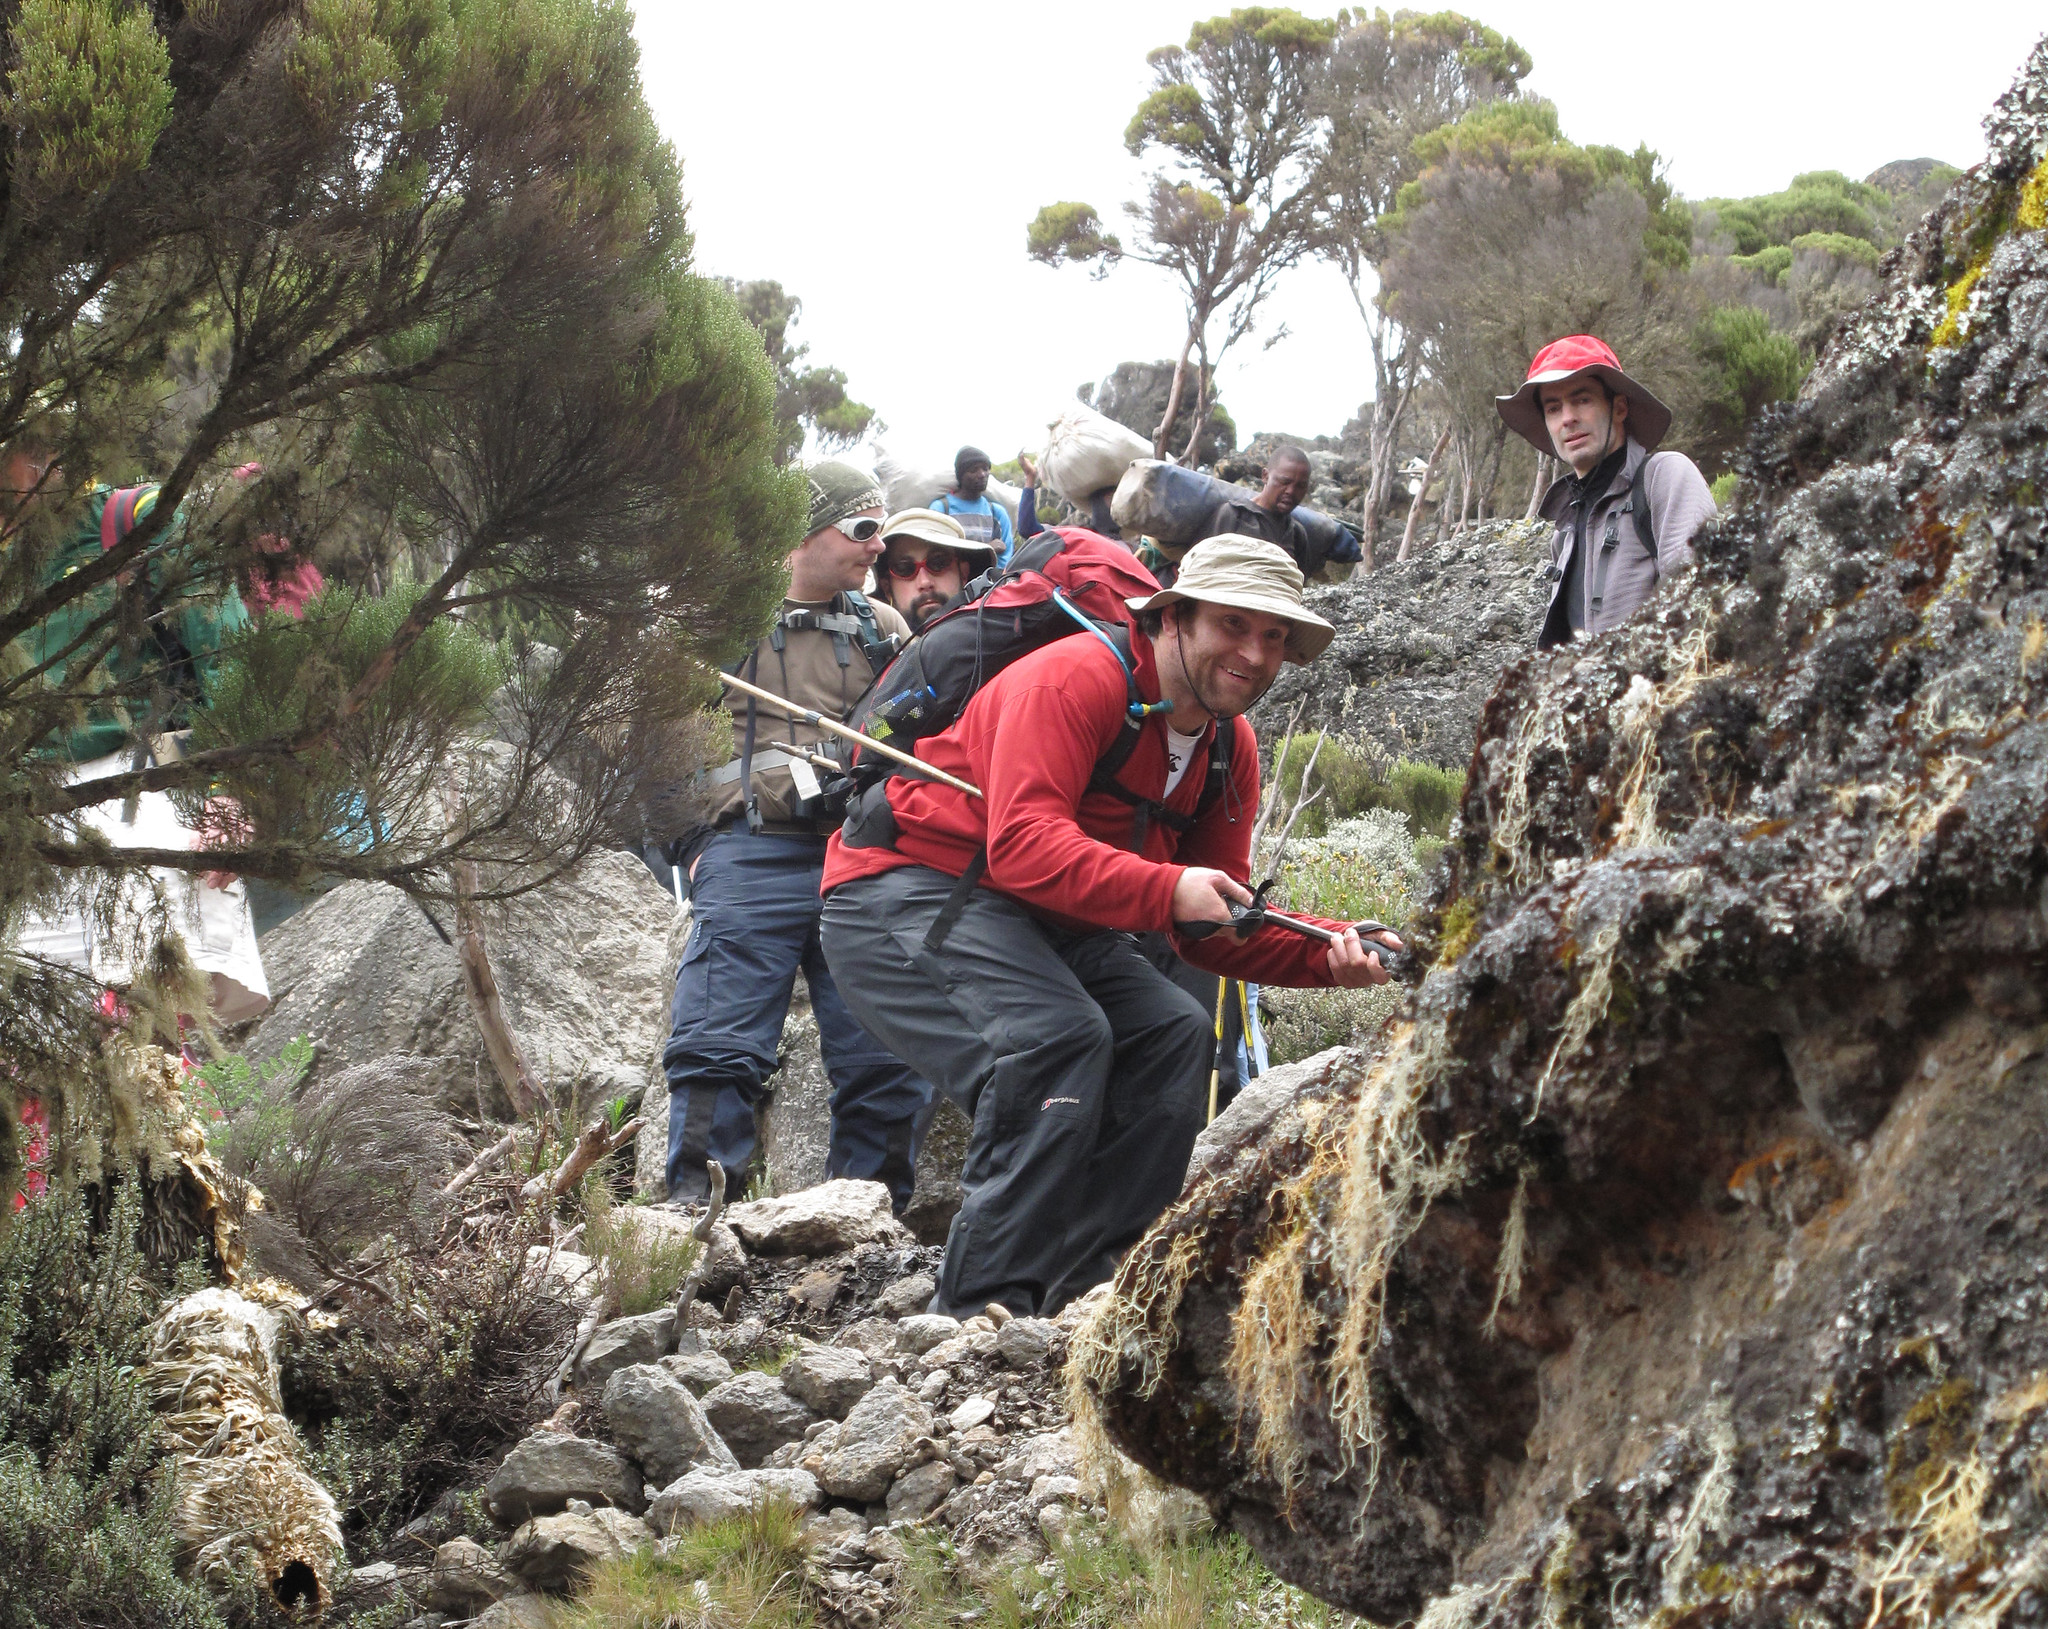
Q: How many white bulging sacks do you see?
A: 2